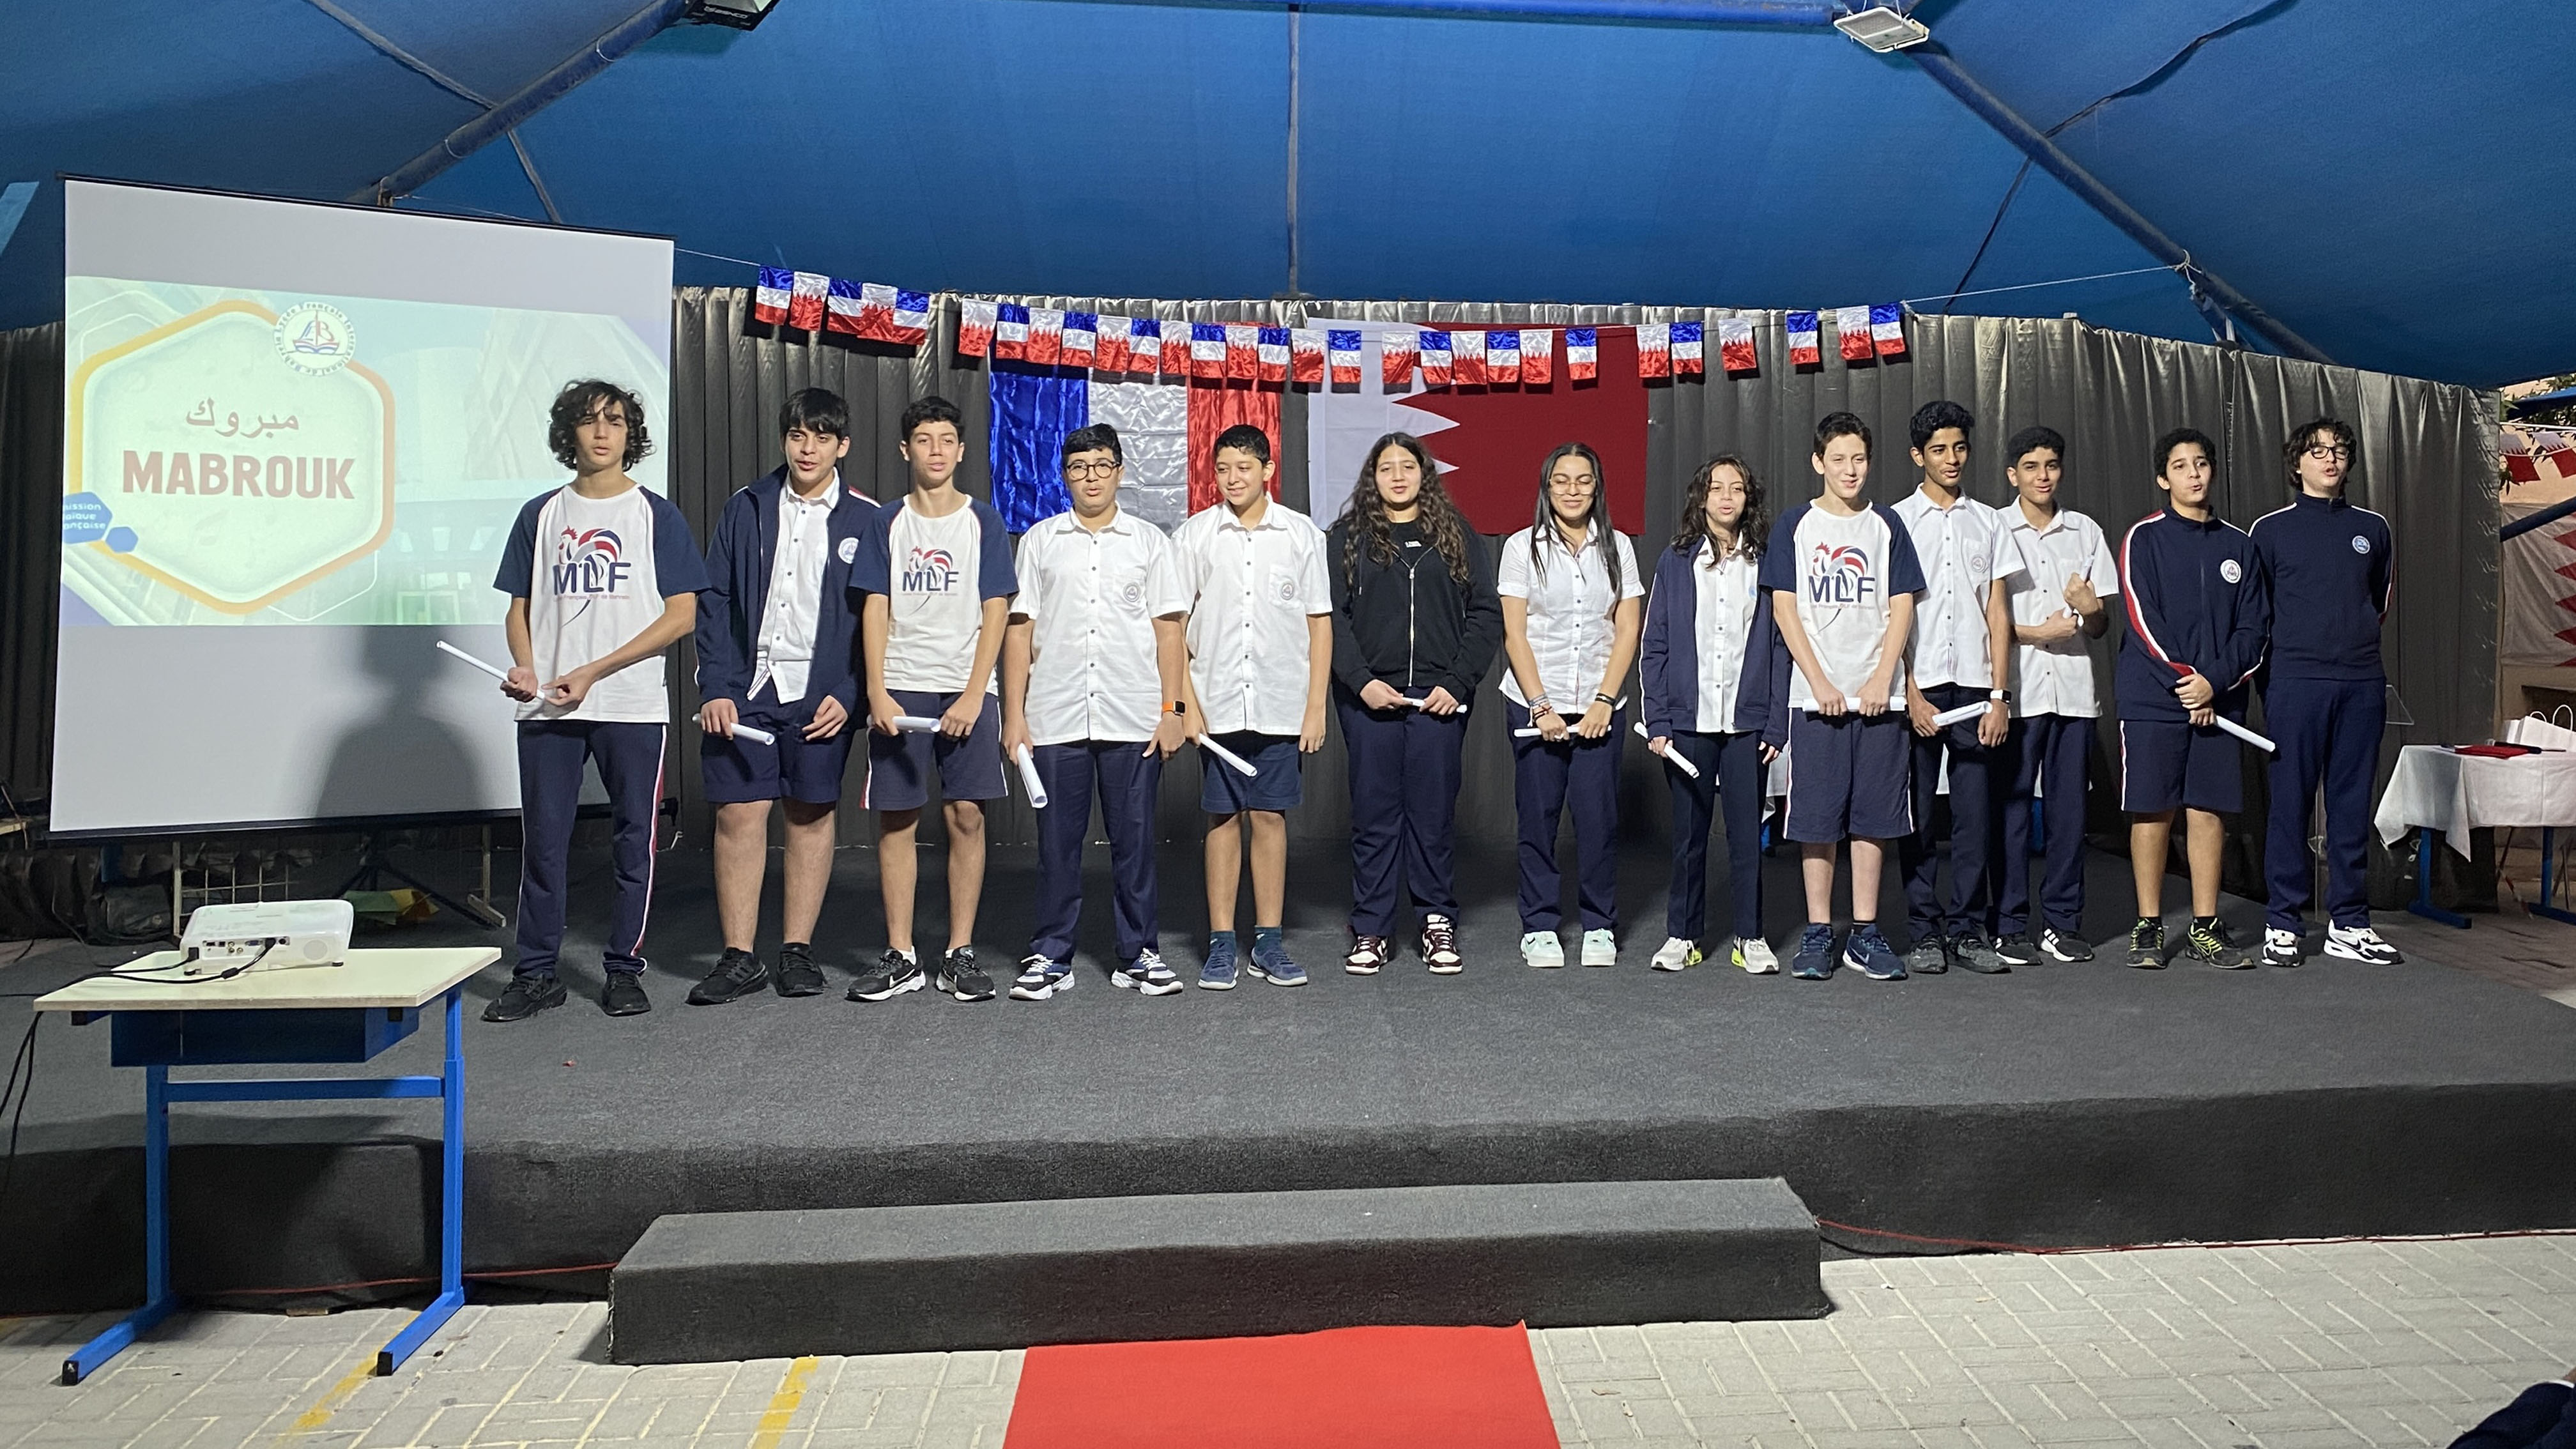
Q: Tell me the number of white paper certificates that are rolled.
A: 12